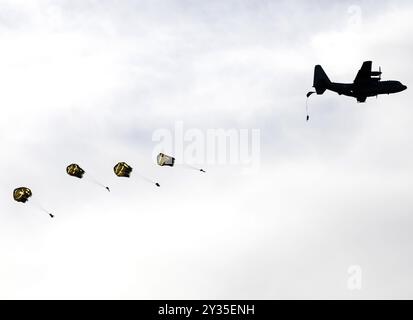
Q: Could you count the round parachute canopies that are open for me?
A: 4